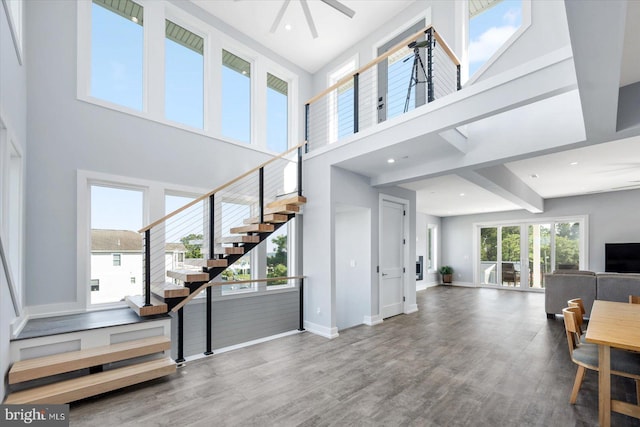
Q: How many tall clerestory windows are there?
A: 4